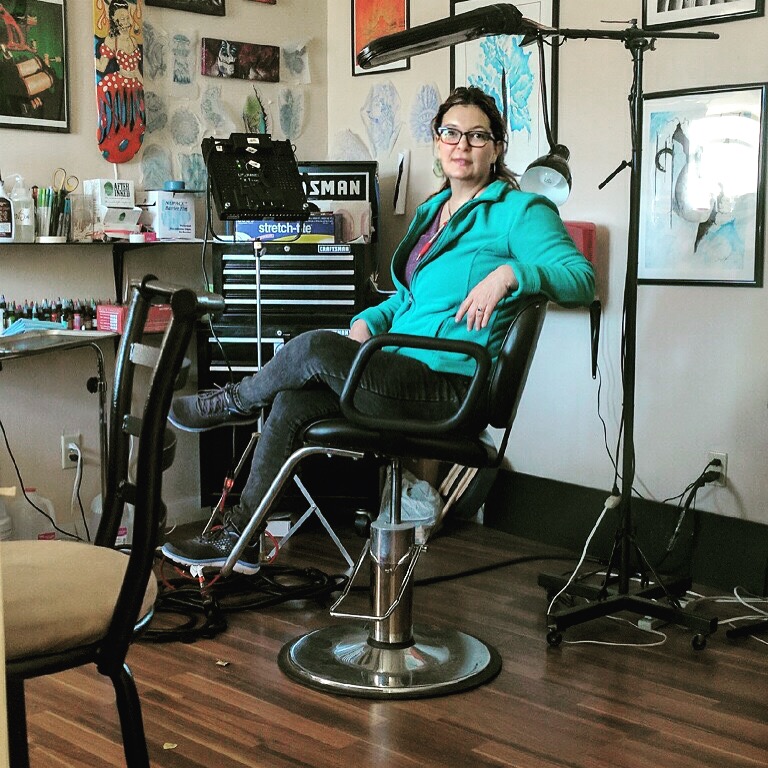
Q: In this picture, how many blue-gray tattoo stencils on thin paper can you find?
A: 12